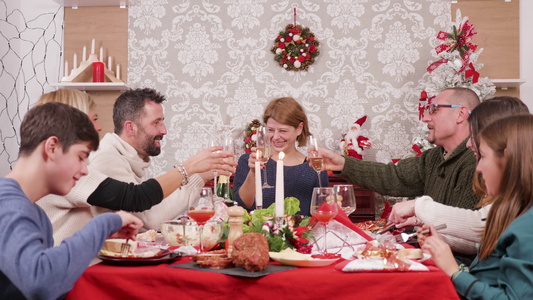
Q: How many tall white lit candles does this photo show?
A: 2